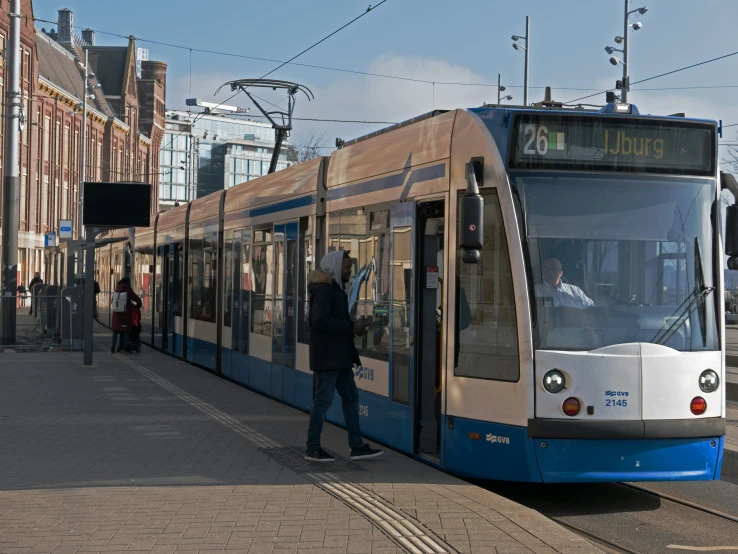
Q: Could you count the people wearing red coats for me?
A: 1